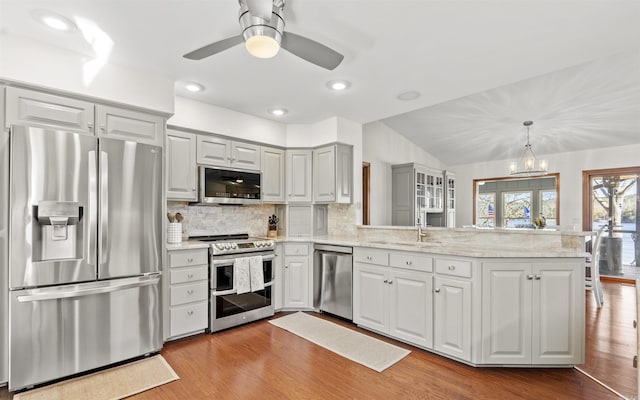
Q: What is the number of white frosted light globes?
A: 1